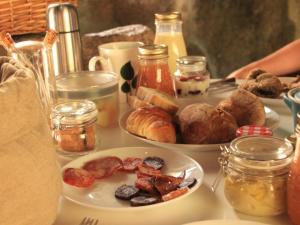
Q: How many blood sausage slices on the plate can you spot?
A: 4